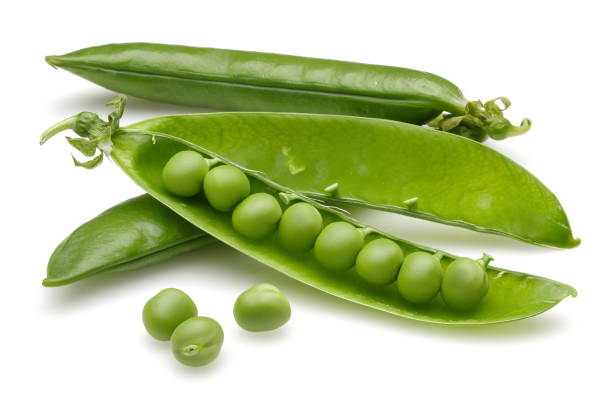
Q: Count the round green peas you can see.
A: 11